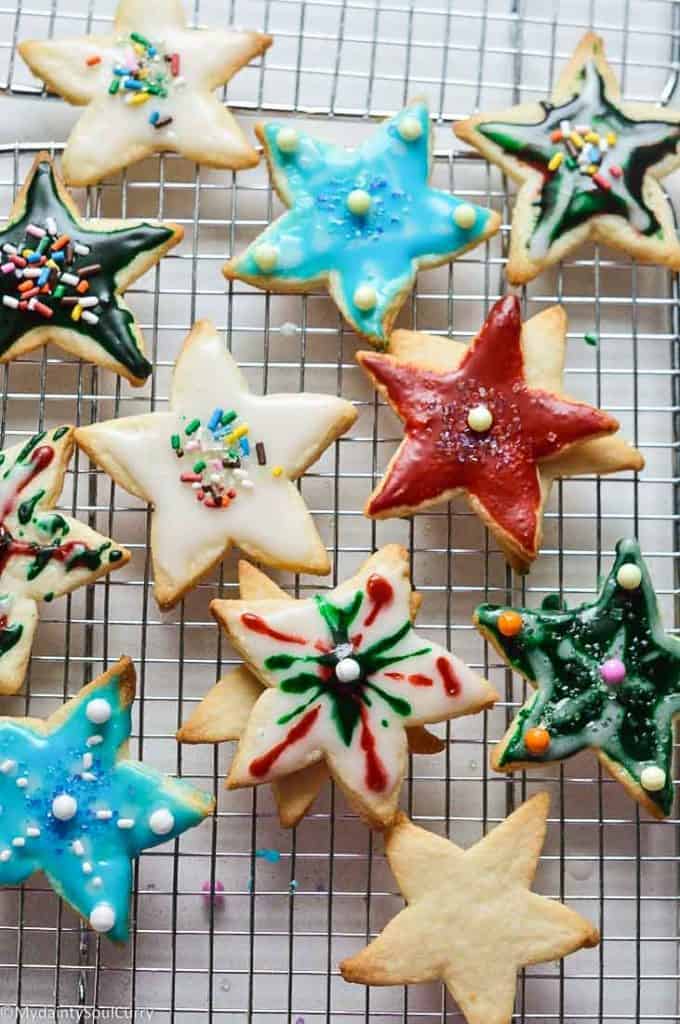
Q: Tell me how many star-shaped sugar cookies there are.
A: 13